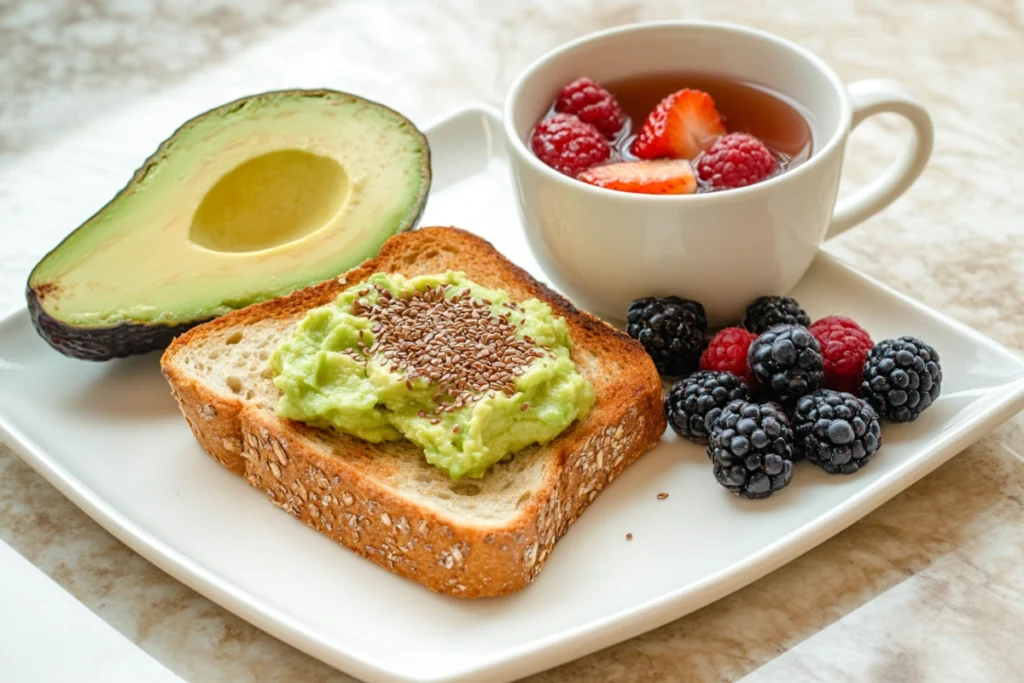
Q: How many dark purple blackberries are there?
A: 7